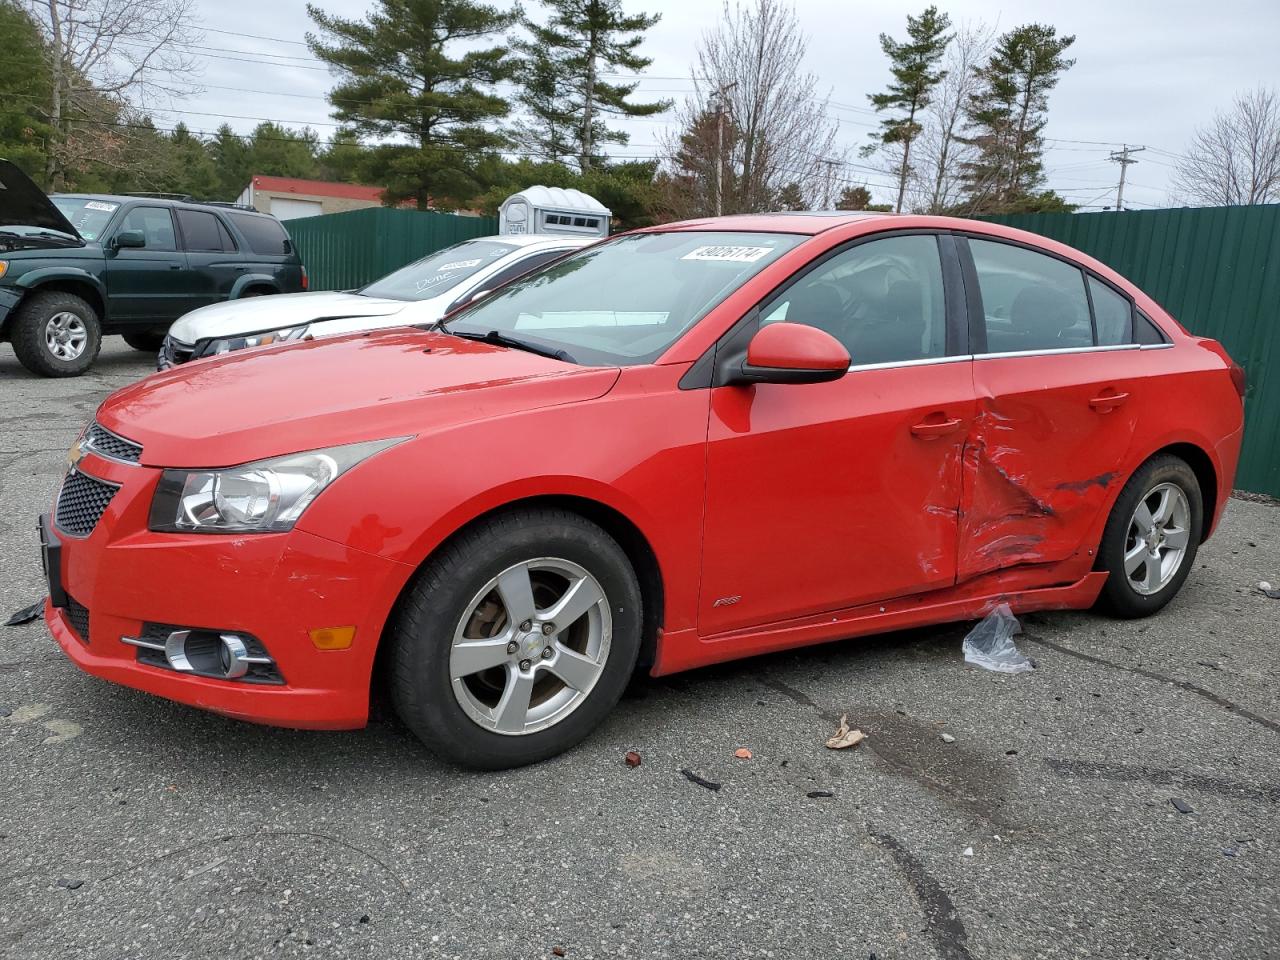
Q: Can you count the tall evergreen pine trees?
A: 4